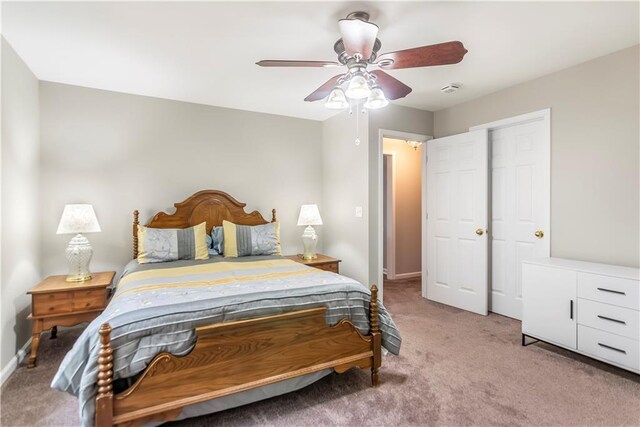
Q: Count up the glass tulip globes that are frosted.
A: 3